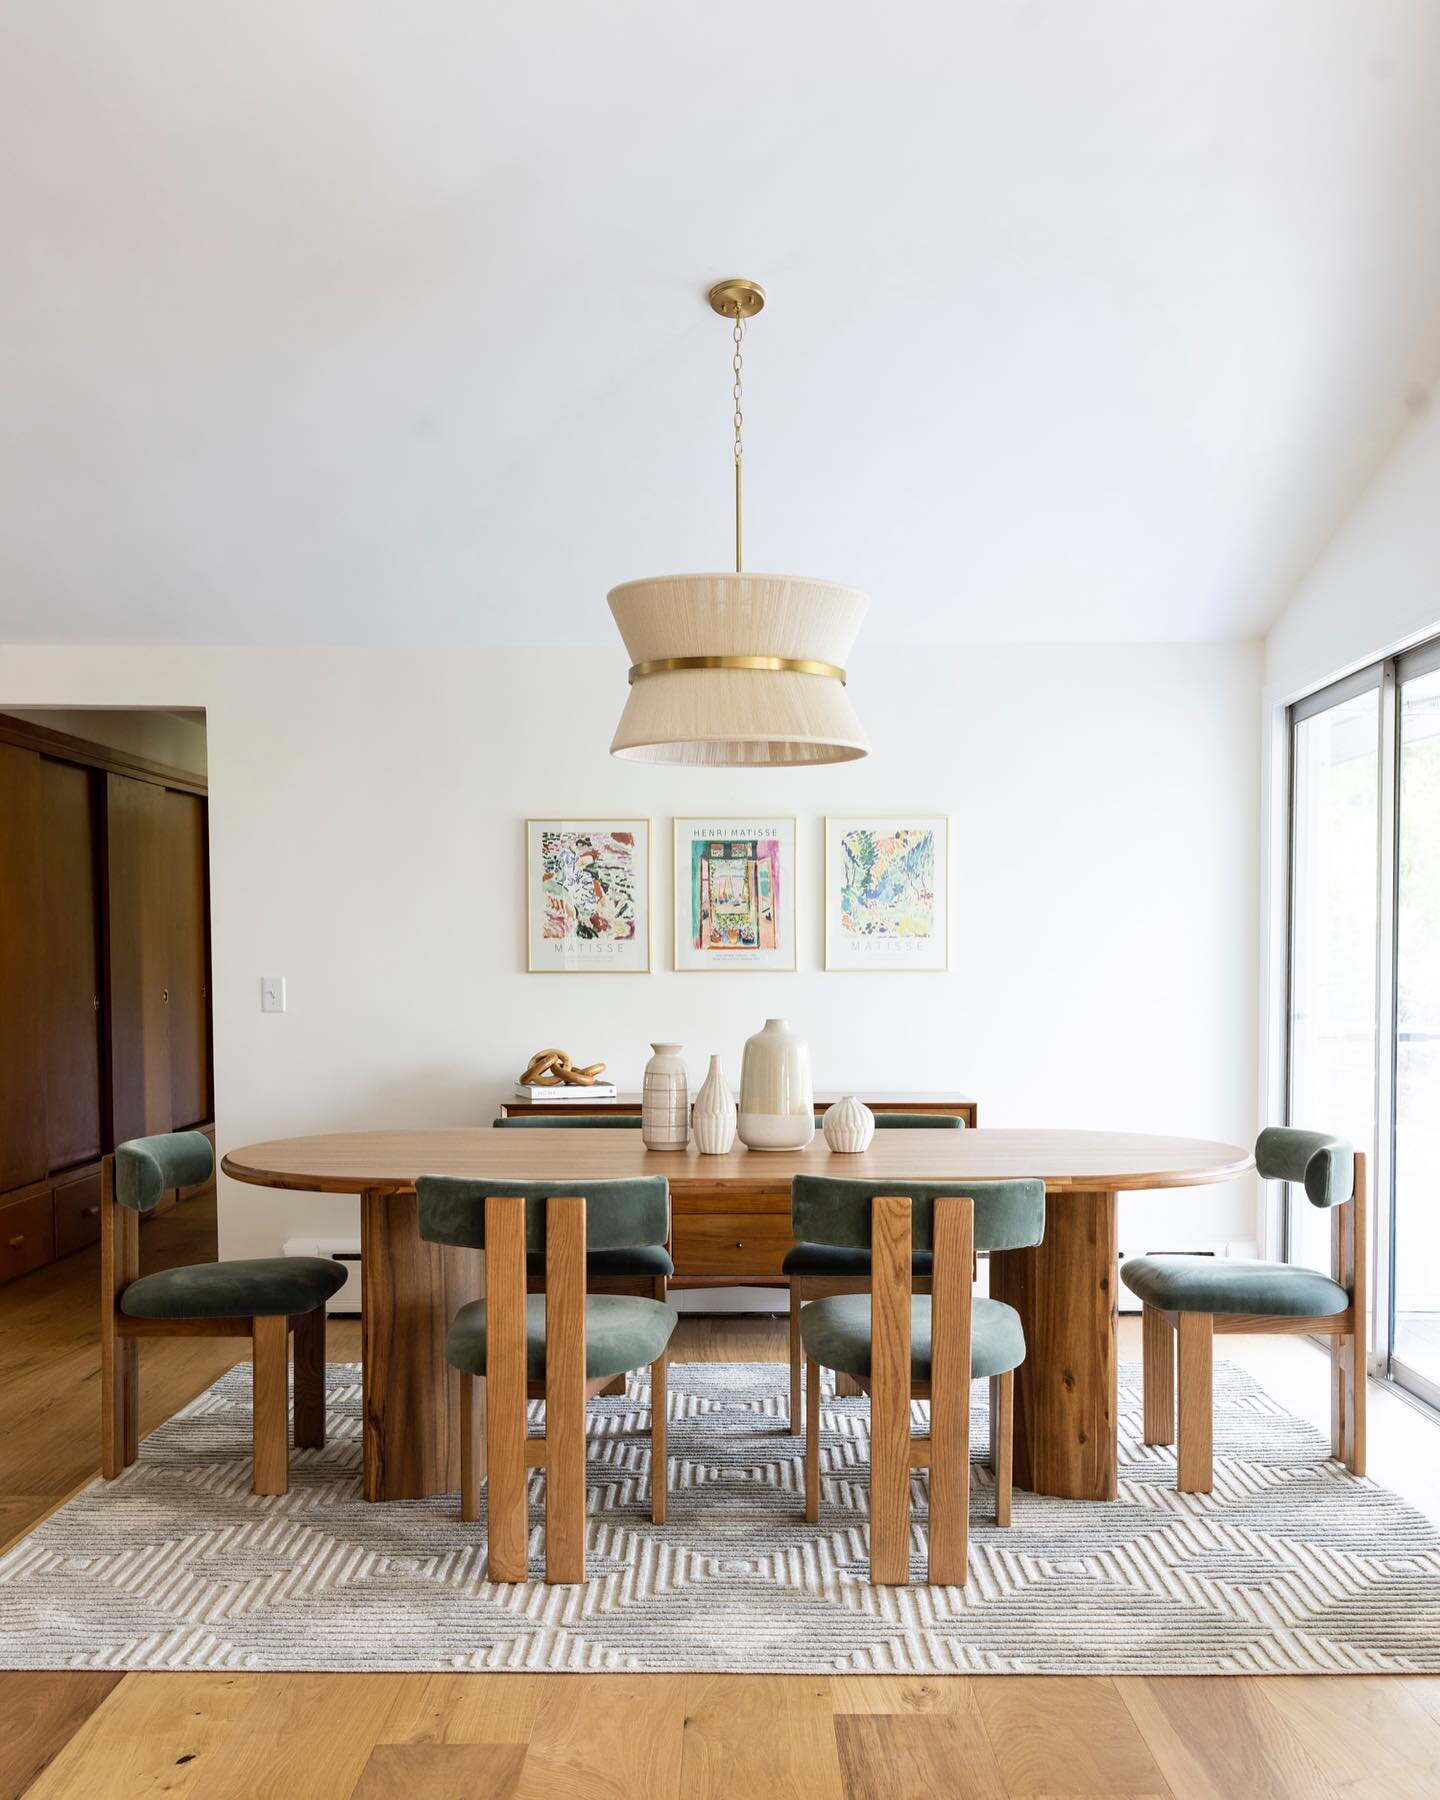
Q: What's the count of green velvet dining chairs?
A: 6